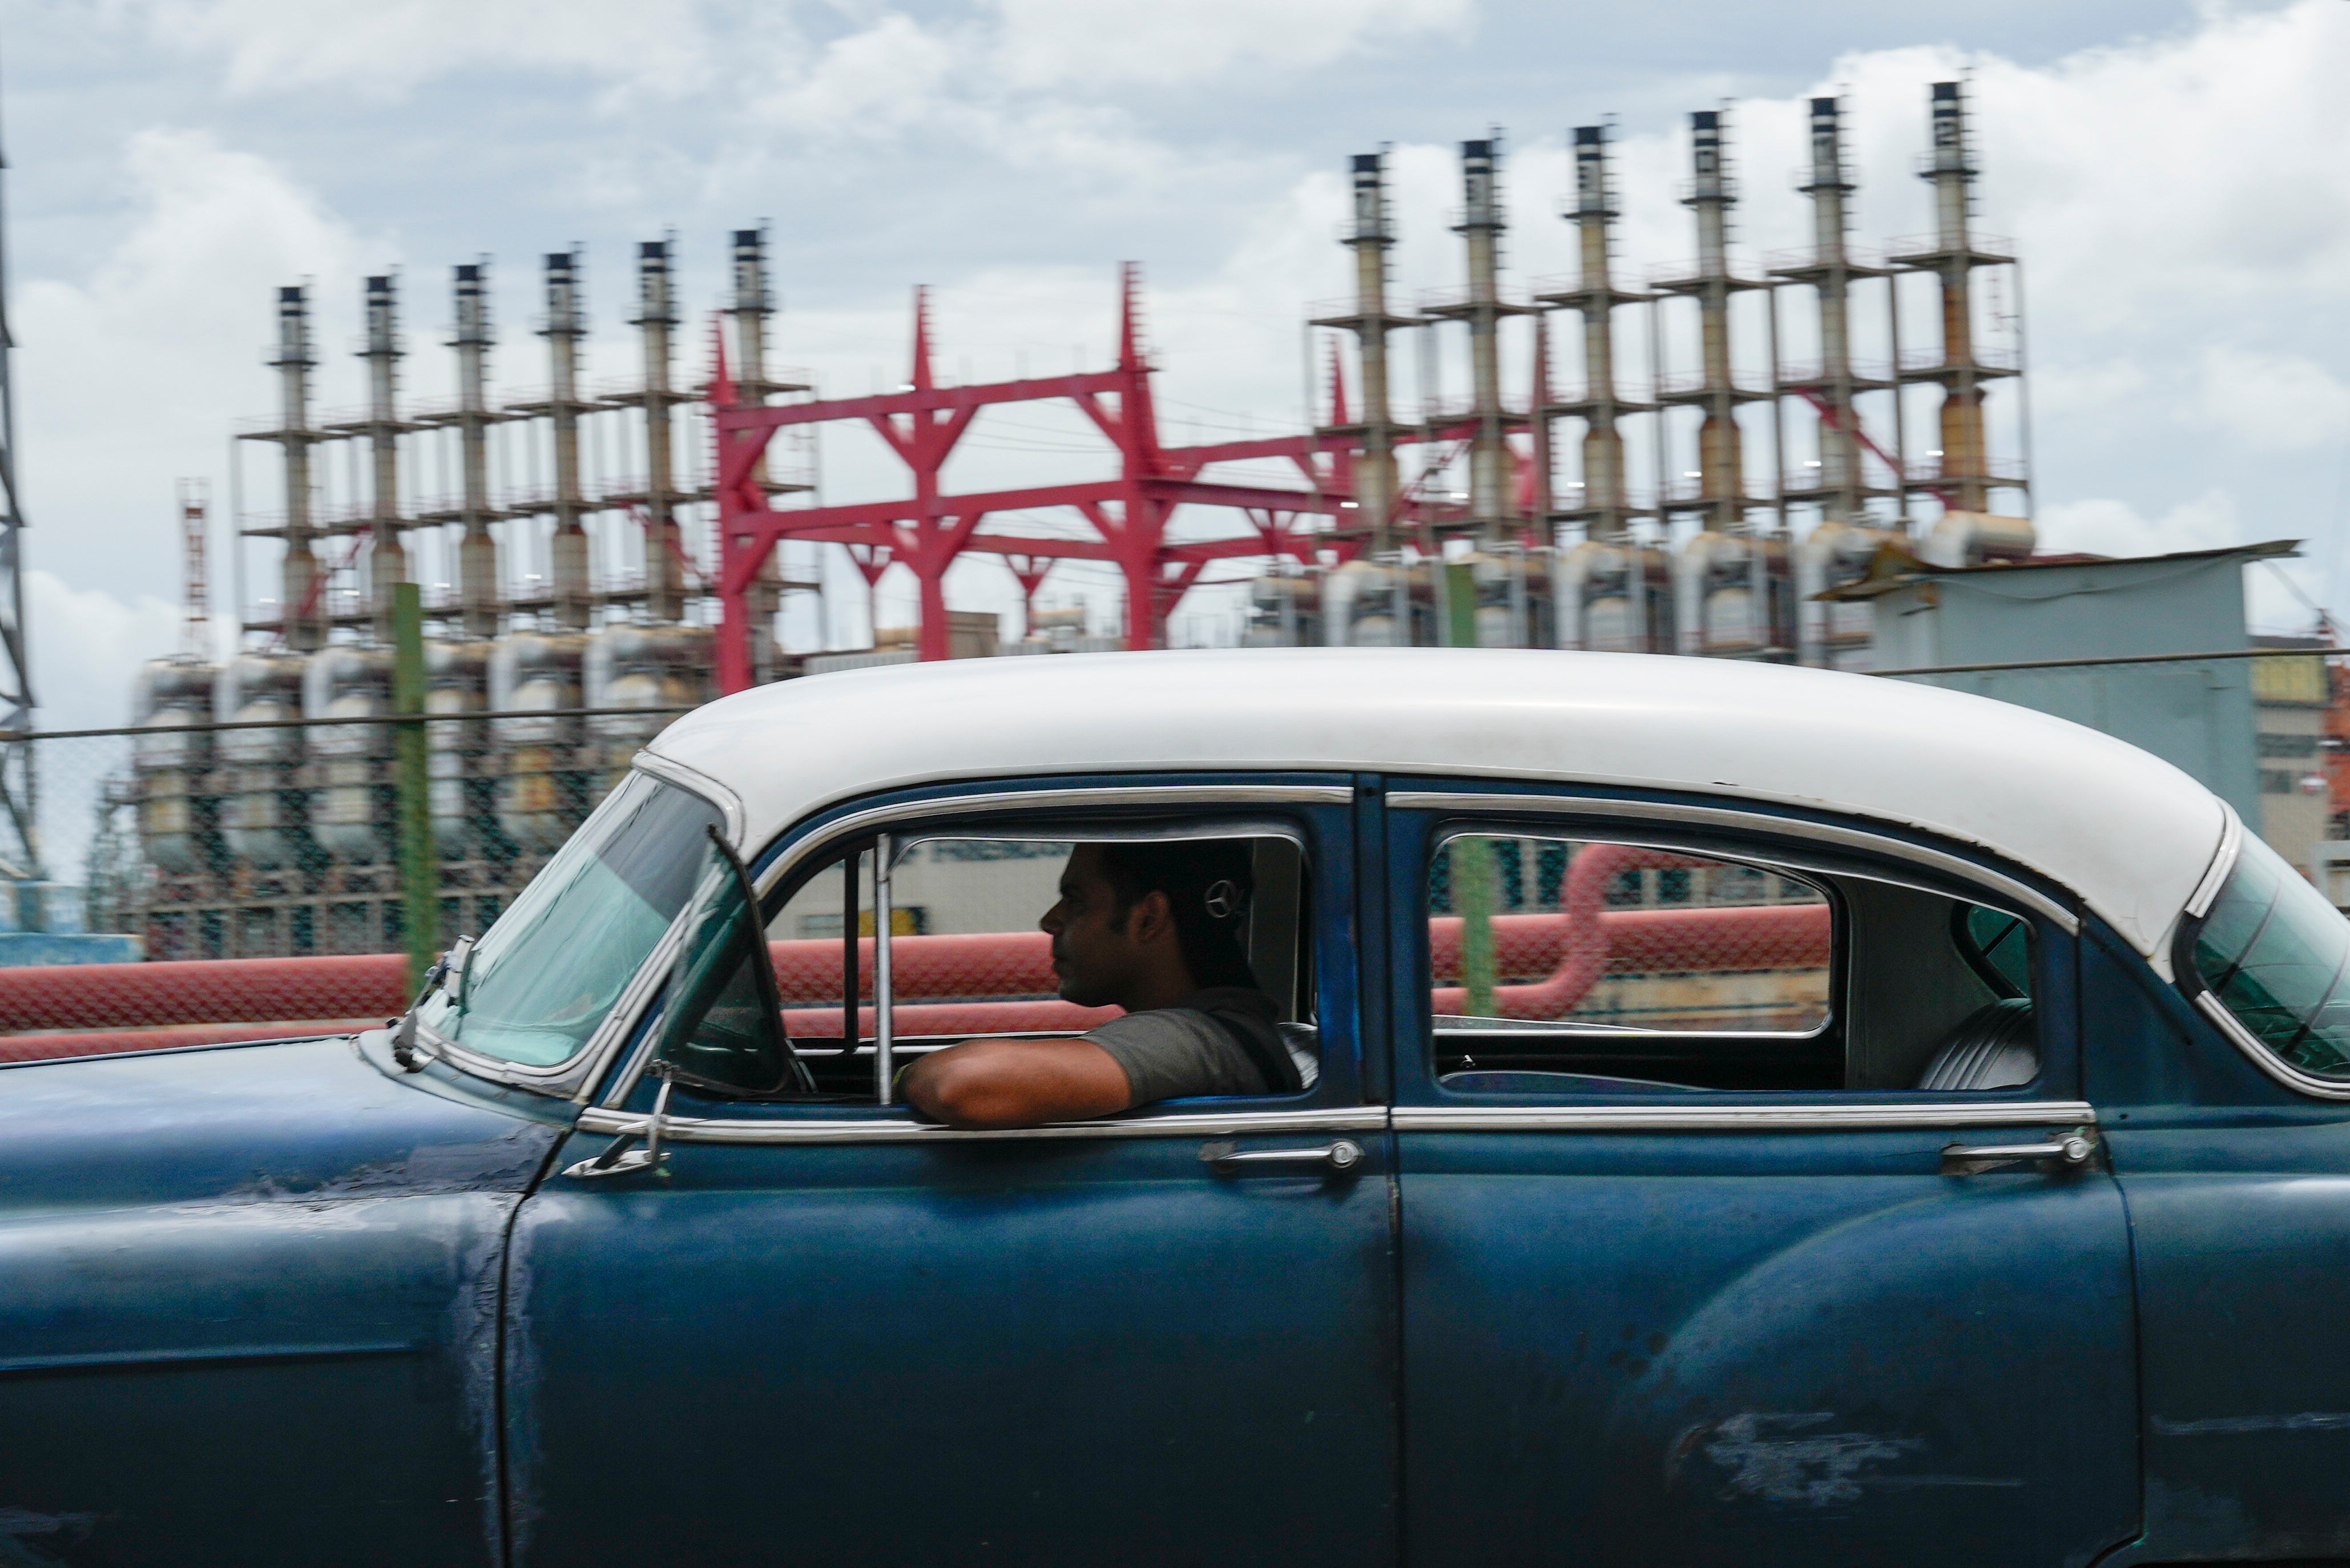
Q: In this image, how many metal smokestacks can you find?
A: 12